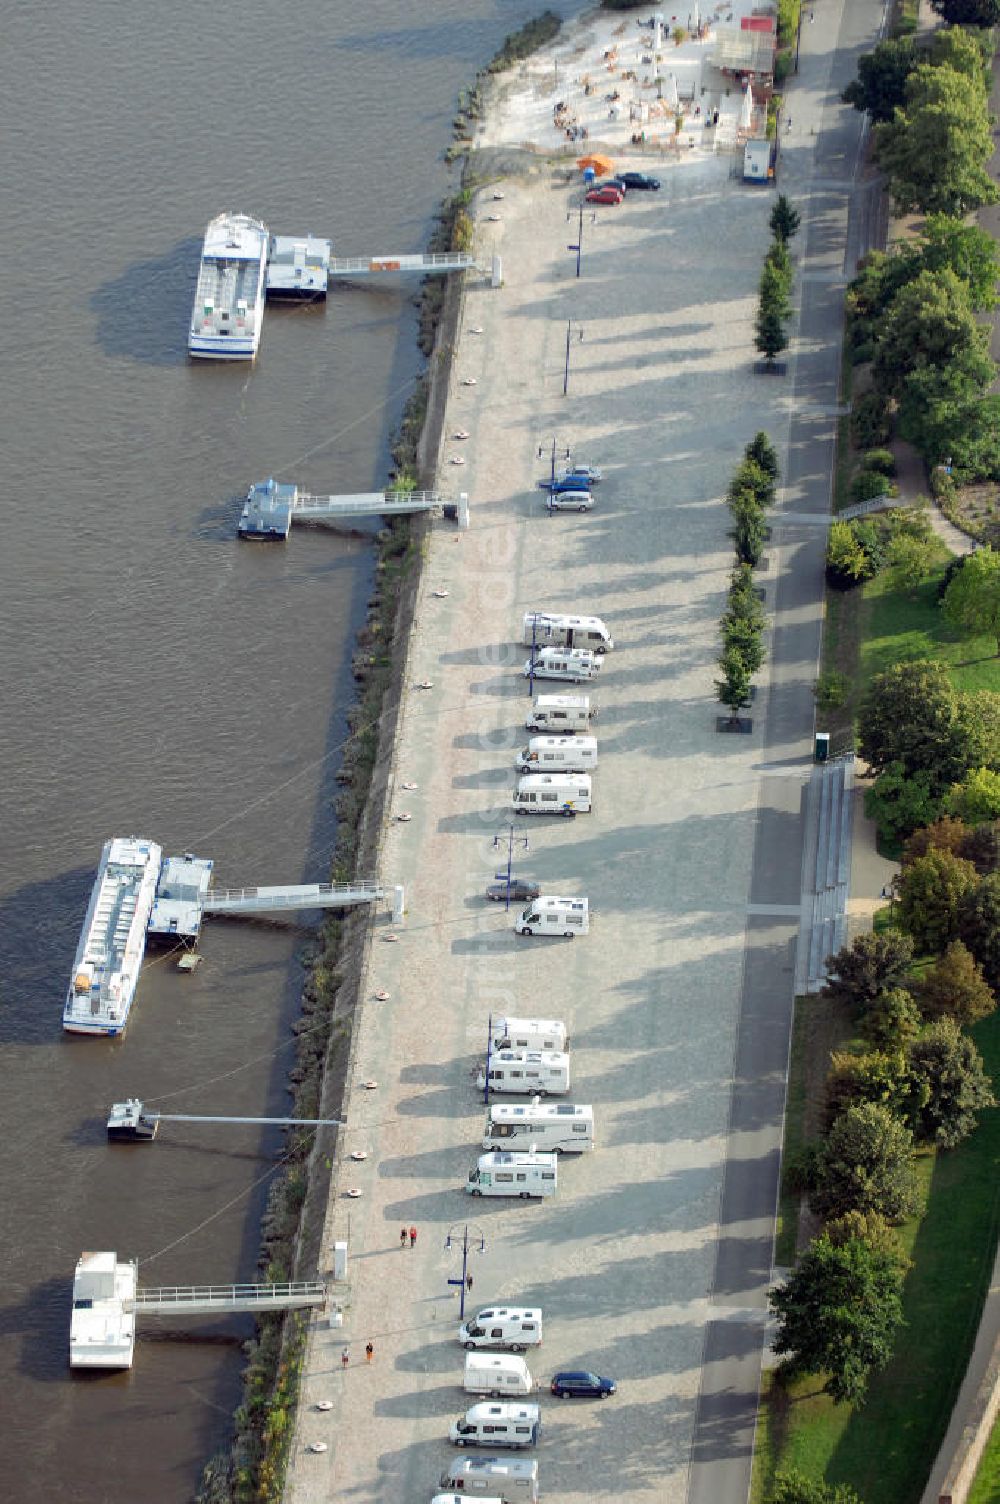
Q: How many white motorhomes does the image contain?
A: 15